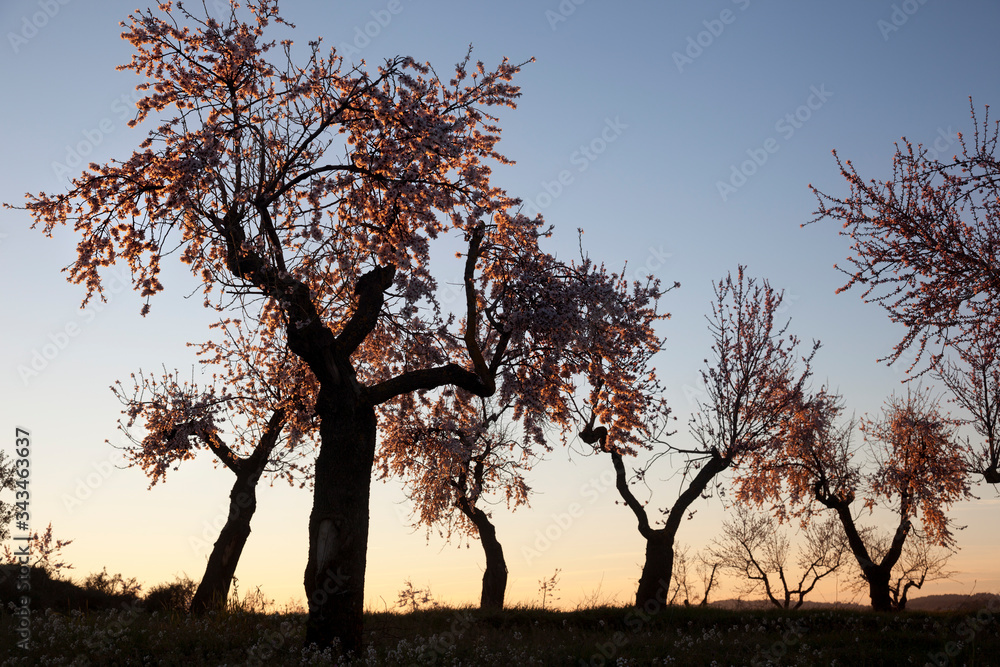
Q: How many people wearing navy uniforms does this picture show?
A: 0